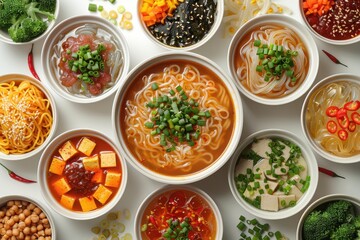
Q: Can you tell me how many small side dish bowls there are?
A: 12